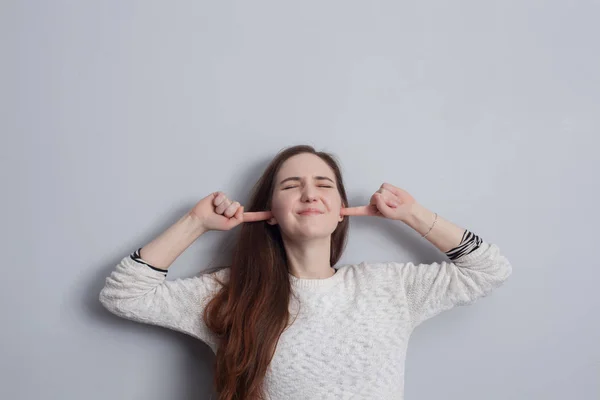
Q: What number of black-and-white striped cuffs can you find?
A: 2